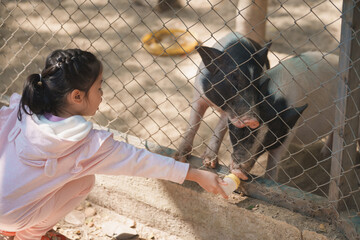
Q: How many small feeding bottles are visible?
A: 1